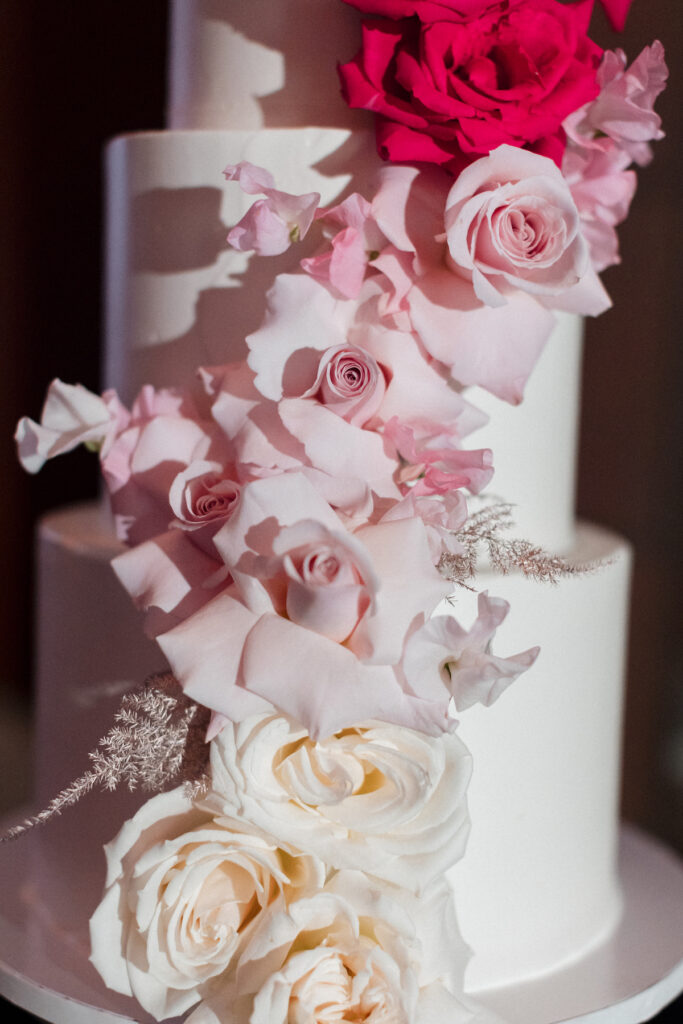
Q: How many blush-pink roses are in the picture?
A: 4